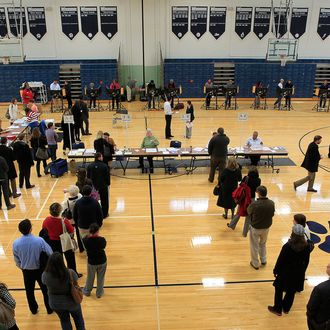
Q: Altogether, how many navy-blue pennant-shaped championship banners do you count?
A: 14